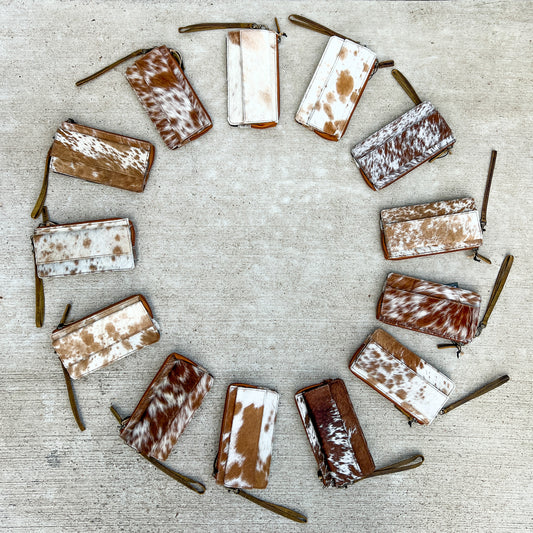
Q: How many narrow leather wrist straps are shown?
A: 13